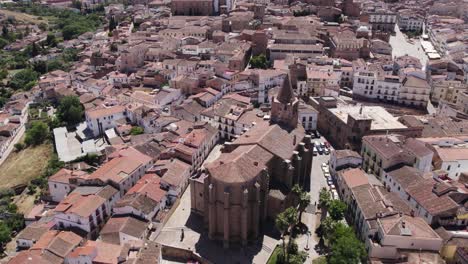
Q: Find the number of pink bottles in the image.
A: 0